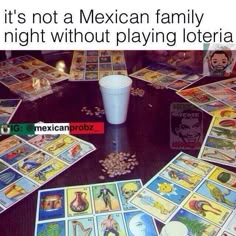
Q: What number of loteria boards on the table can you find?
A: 9